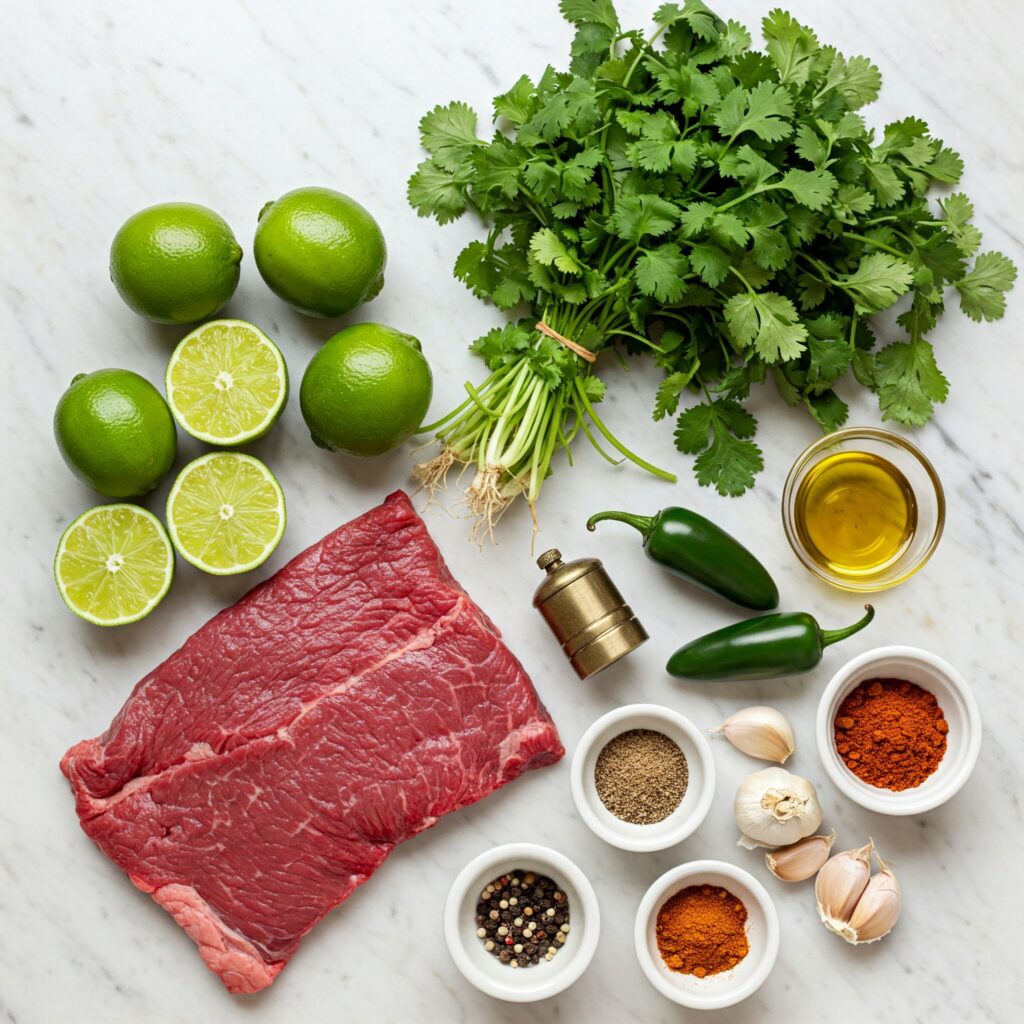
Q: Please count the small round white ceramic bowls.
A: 4